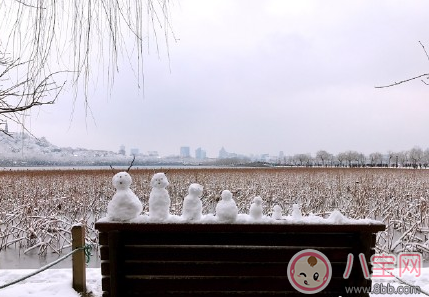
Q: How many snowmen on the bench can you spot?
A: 7